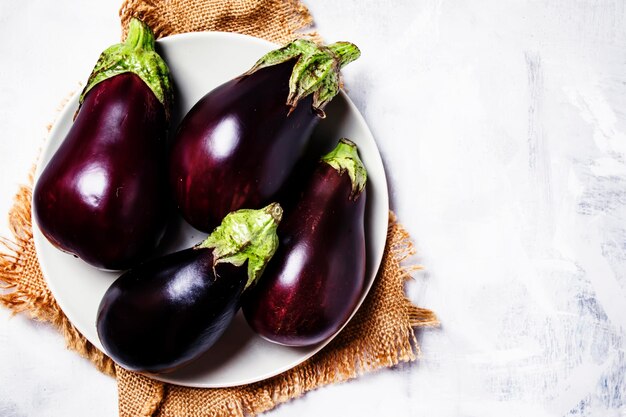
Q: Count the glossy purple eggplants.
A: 4